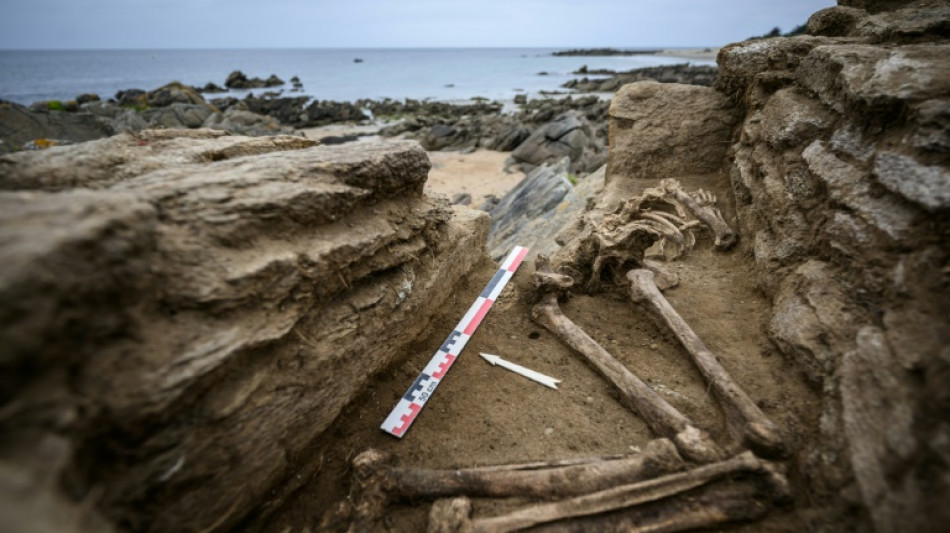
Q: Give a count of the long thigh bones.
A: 2